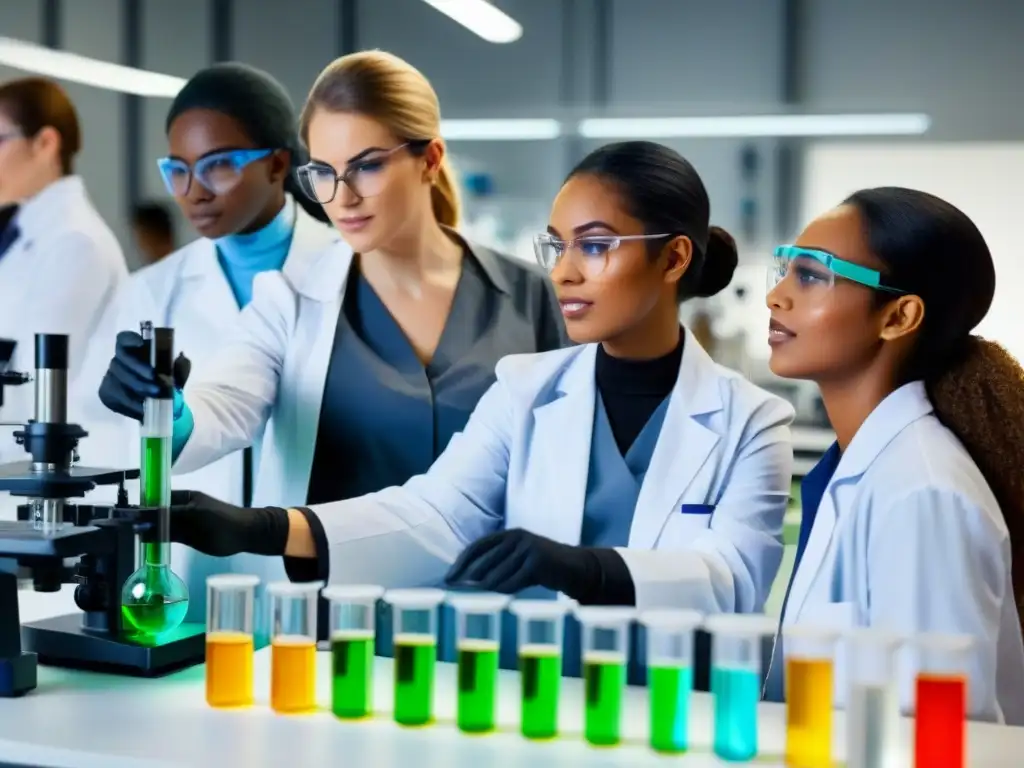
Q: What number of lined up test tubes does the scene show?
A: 12